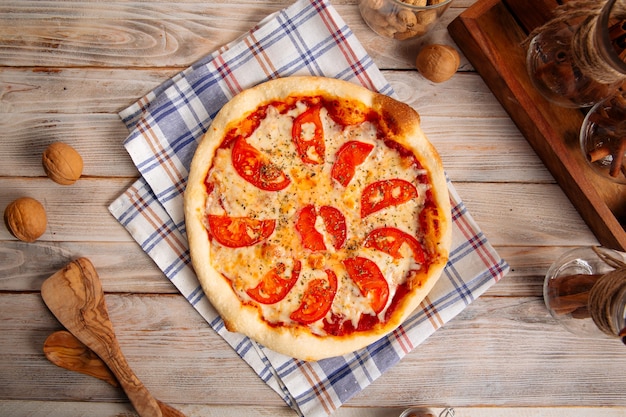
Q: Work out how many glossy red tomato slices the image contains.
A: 11